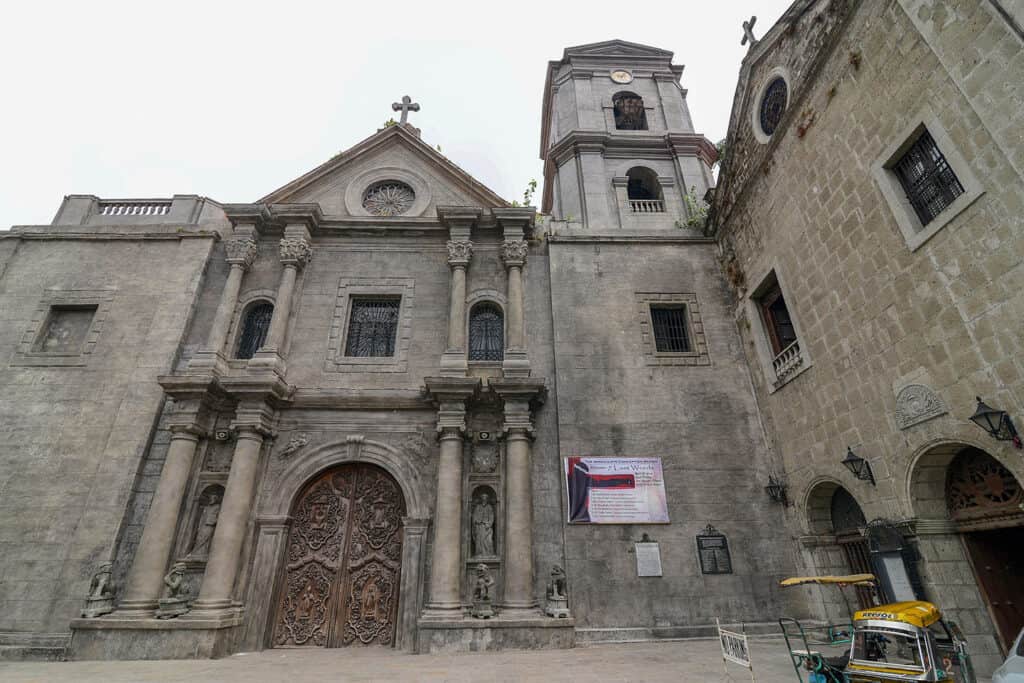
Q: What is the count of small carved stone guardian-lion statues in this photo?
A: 4